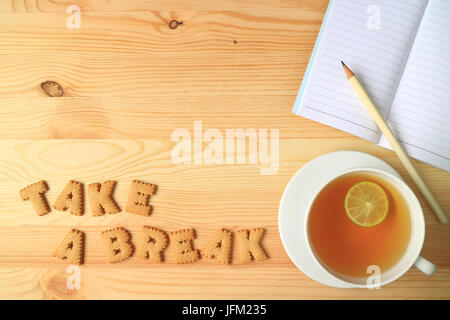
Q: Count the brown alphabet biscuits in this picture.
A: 10